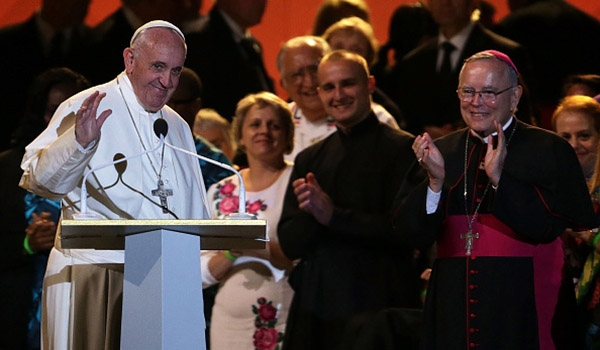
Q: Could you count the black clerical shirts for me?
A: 2